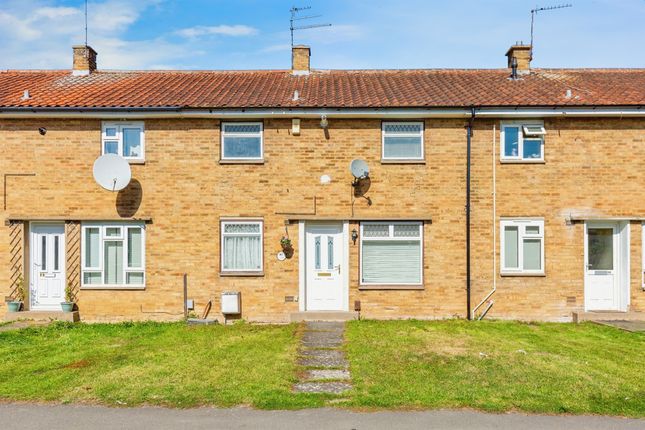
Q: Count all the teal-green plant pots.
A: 2